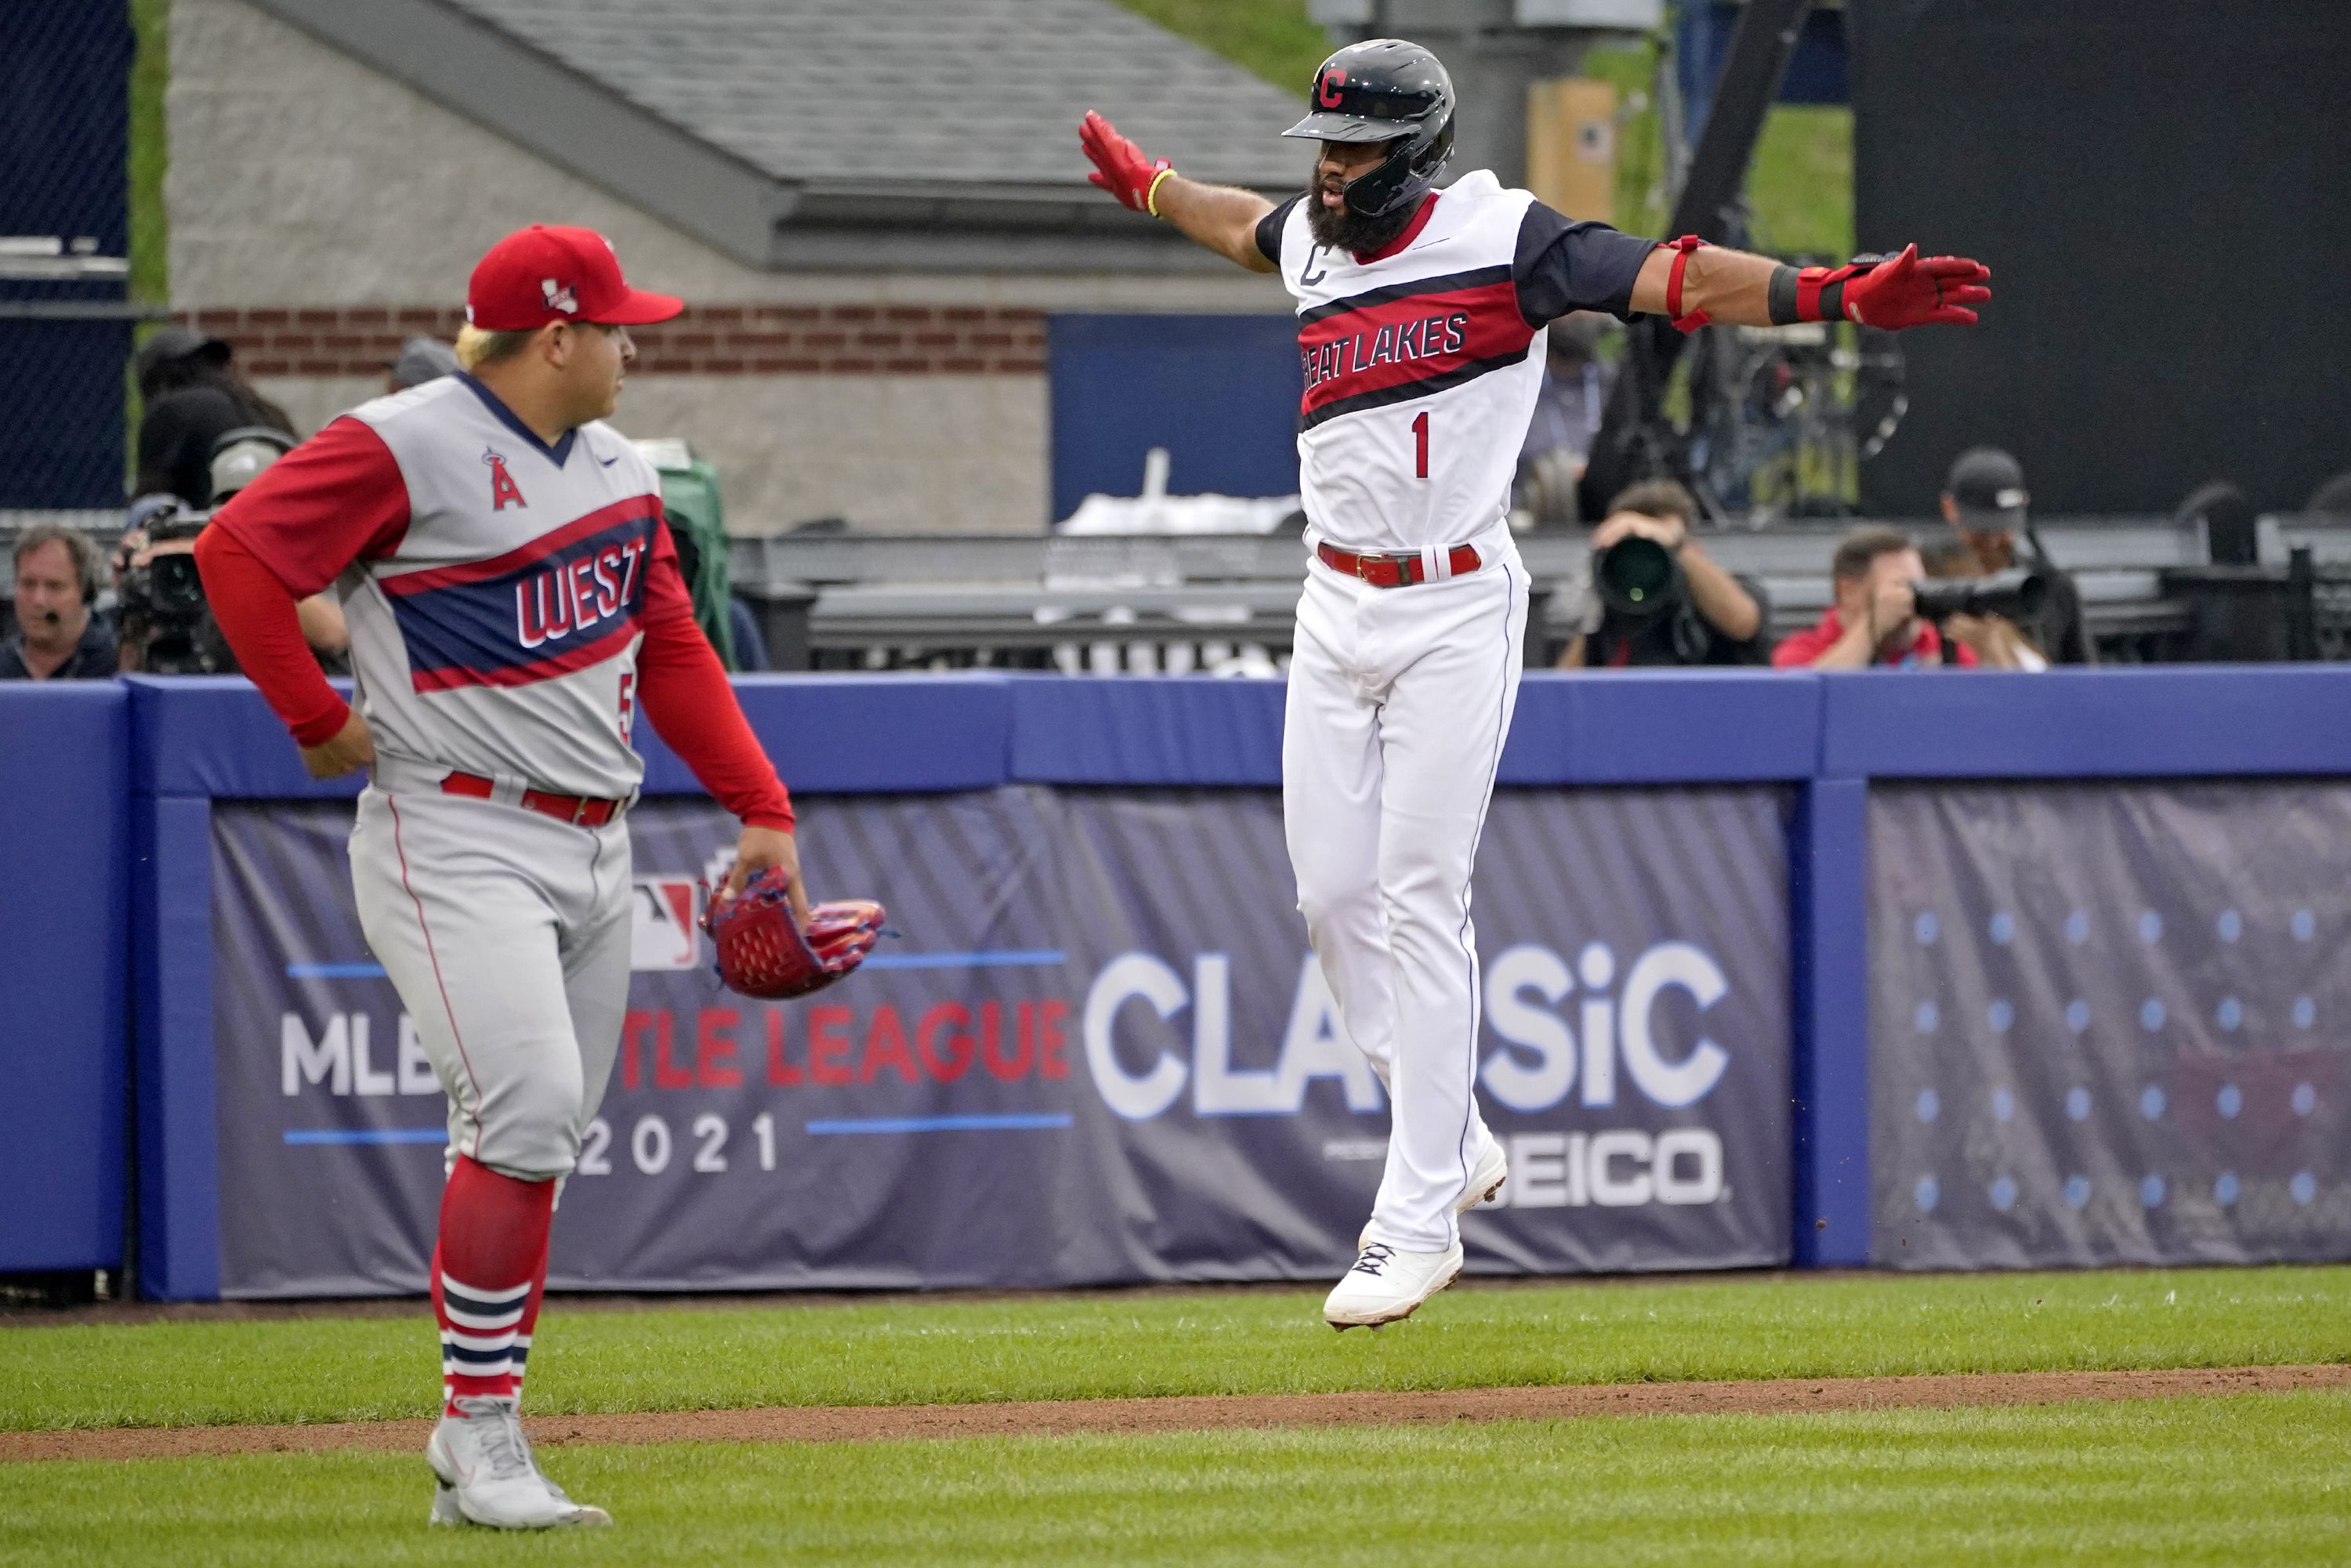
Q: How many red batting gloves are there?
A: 2